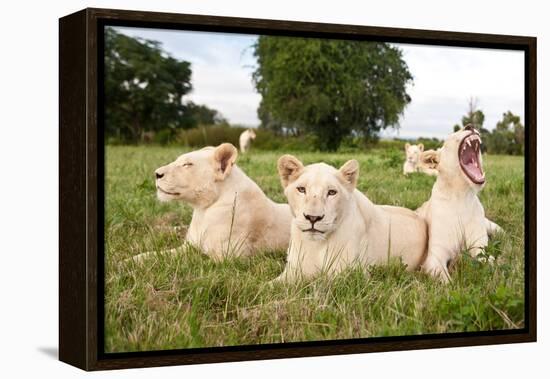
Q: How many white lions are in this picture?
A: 5